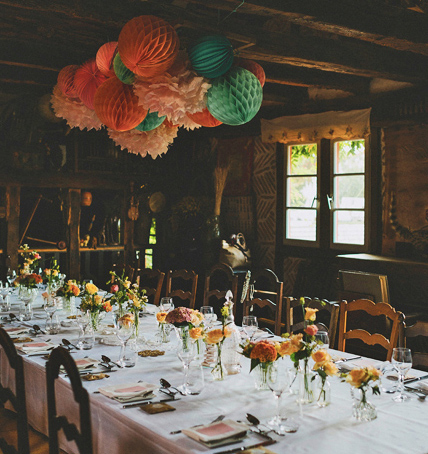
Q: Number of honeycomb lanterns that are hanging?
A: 11